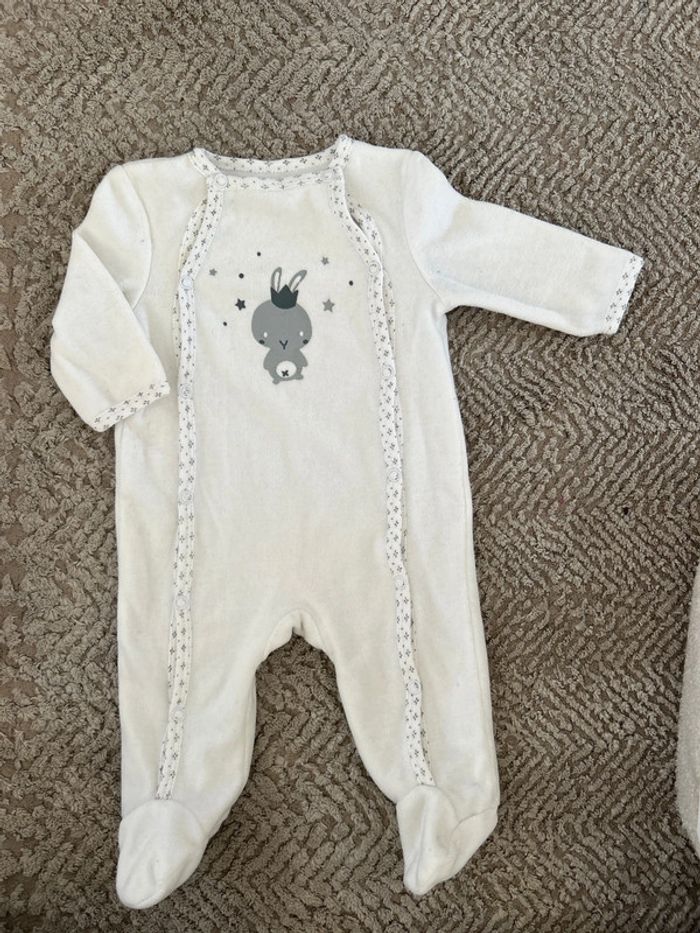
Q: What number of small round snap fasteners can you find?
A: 12